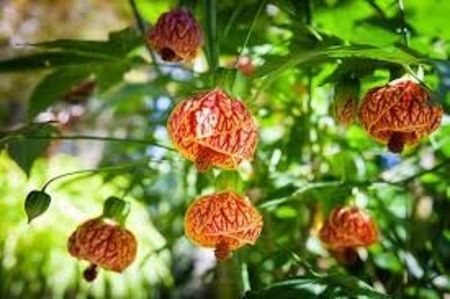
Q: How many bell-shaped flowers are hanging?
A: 6